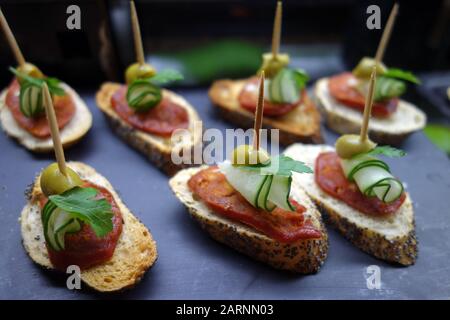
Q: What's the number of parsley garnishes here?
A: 7